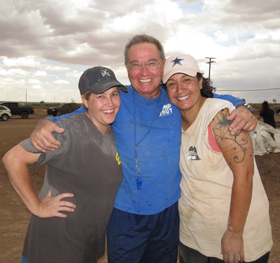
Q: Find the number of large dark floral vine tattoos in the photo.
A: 1